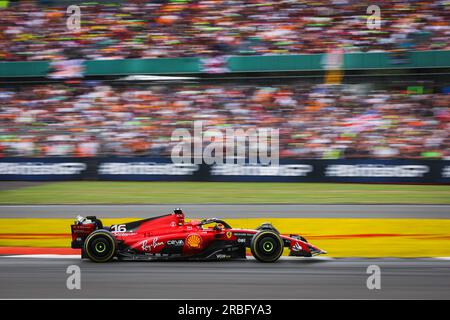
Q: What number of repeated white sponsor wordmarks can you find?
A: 4